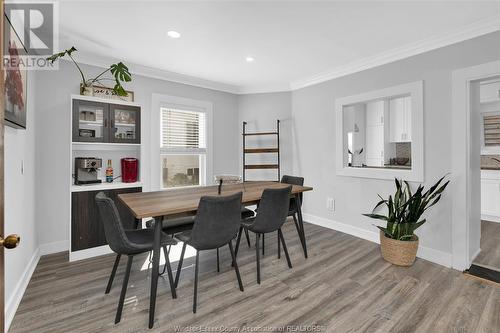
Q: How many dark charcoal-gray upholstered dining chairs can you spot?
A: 4